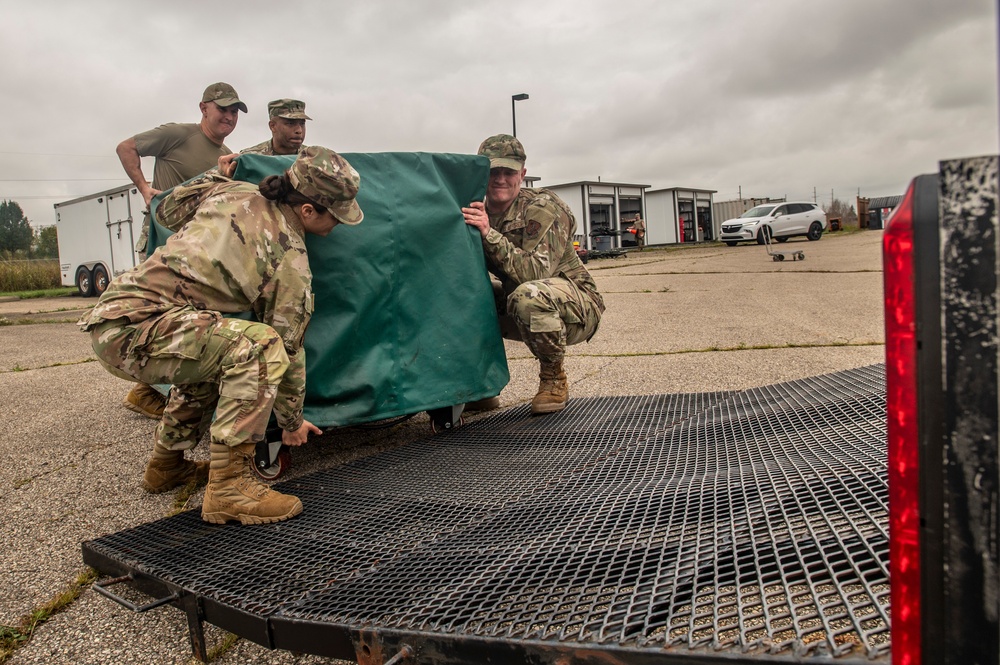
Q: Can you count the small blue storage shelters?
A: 0